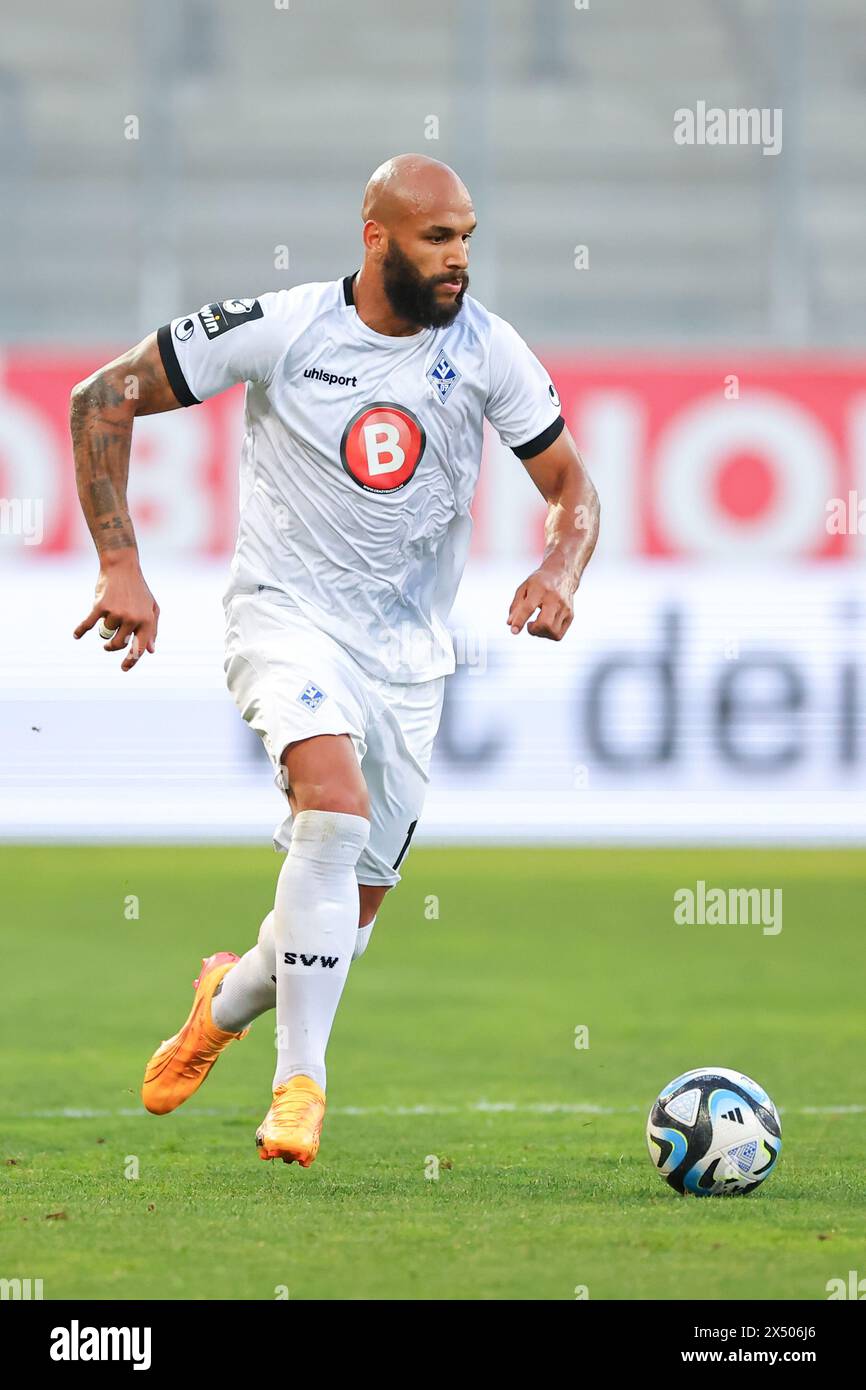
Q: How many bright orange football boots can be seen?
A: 2